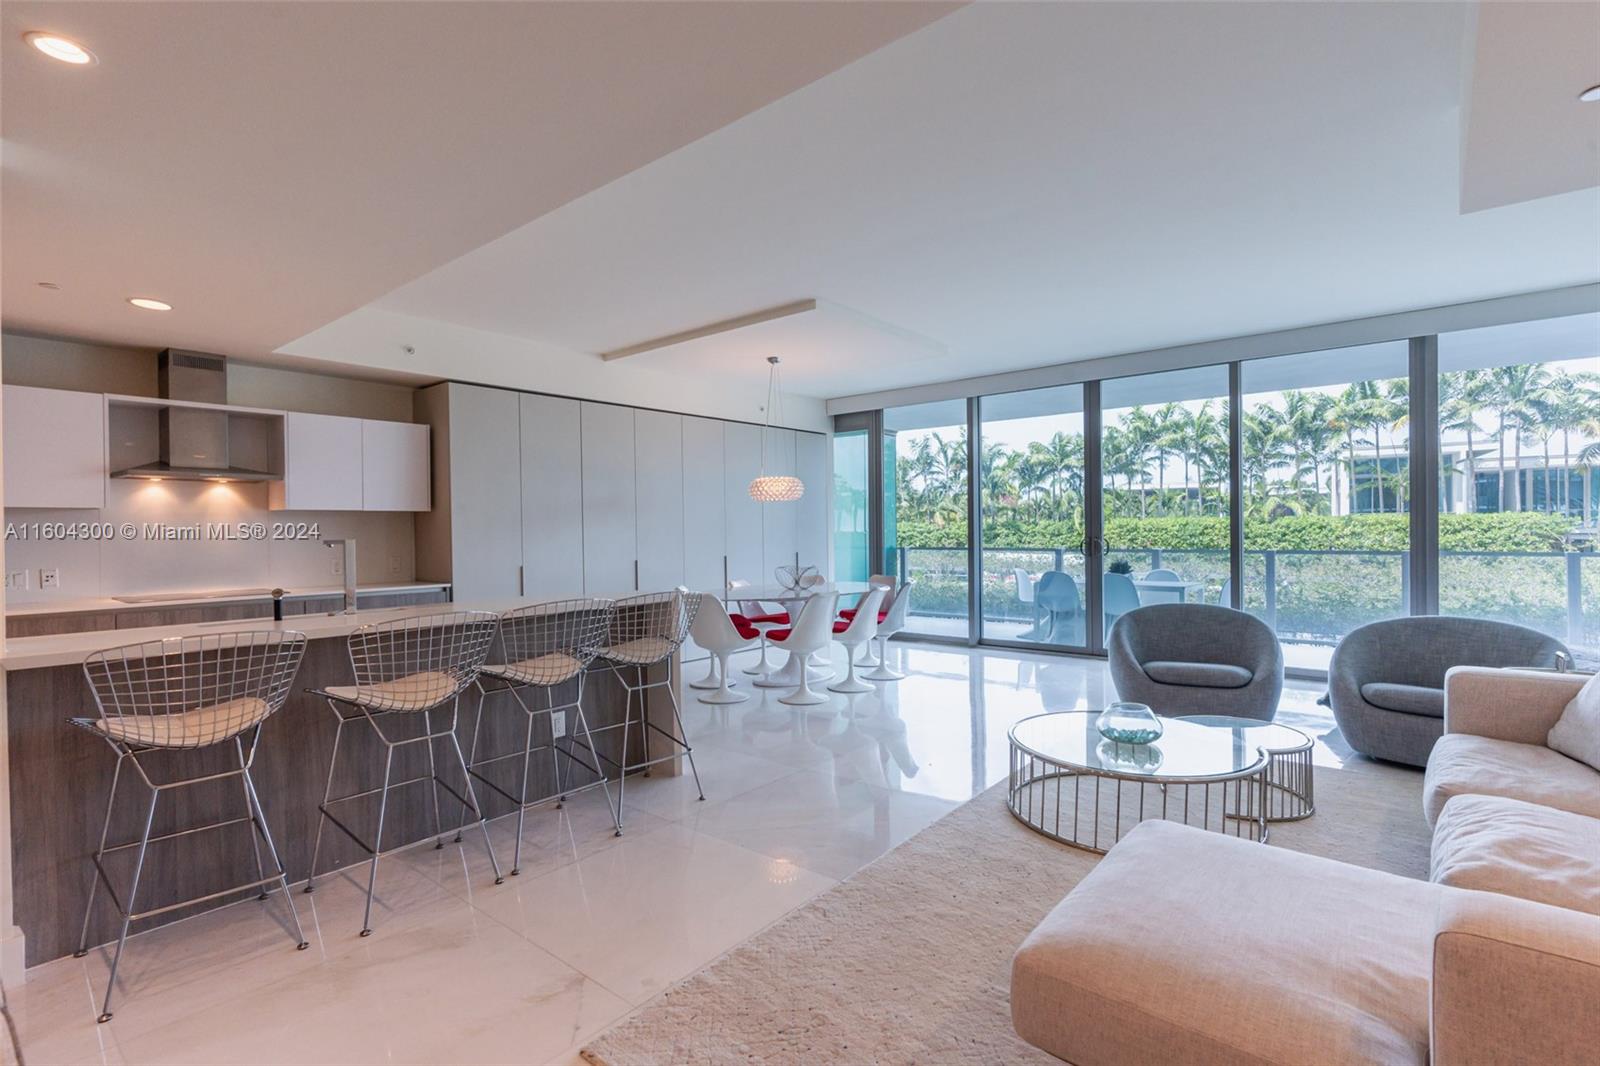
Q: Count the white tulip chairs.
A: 8